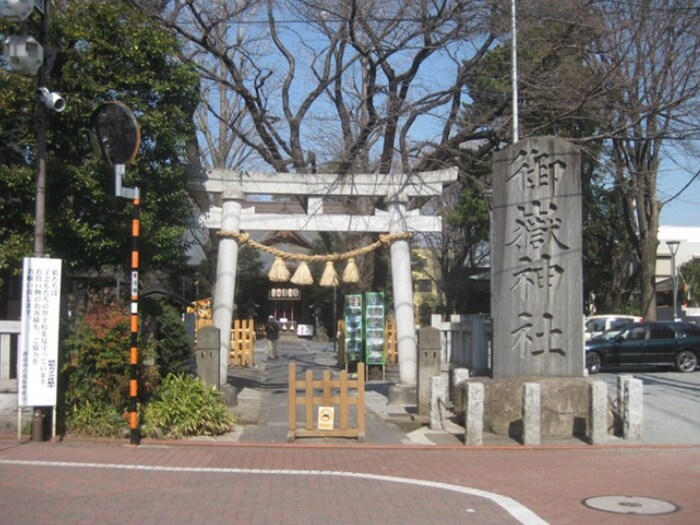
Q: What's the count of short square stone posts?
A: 7